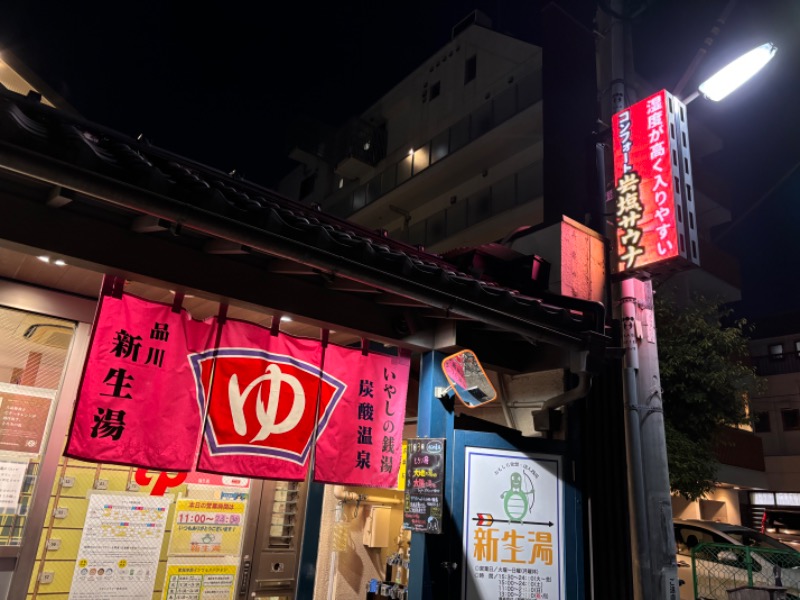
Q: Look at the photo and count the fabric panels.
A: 3